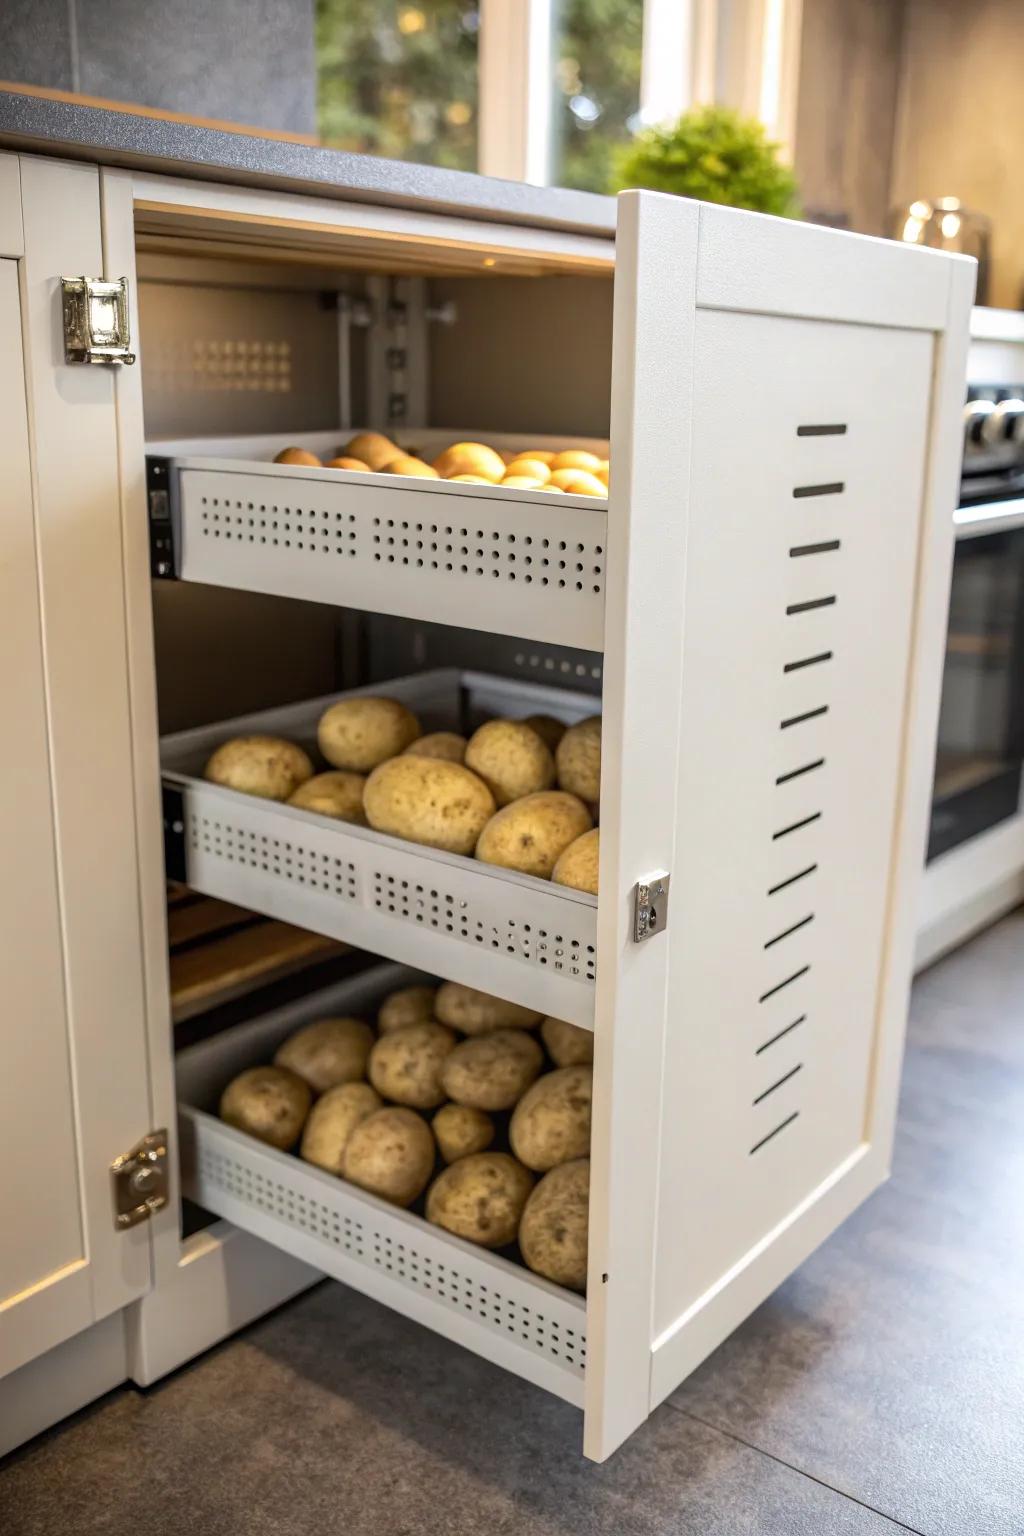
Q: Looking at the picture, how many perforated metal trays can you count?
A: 3